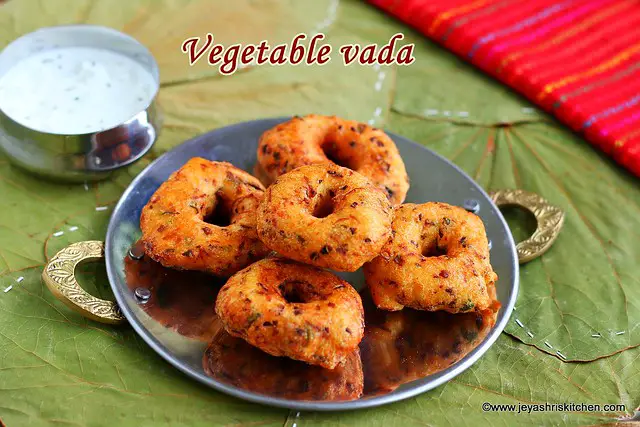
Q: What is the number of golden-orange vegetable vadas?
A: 5